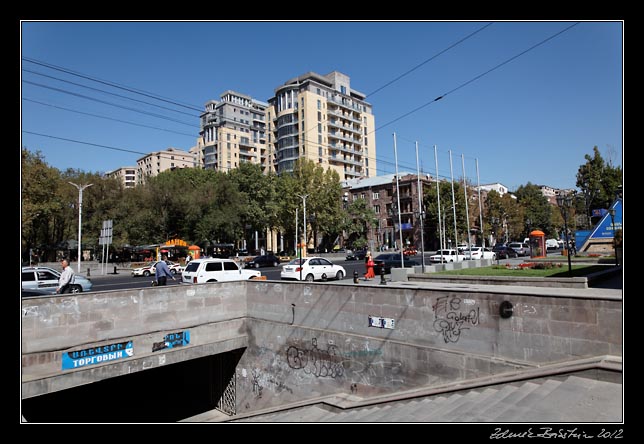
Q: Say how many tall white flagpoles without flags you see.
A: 6